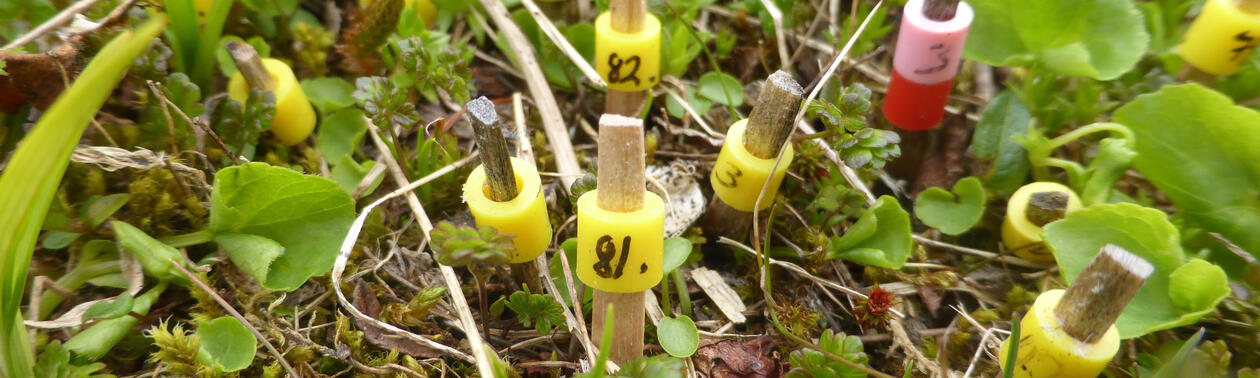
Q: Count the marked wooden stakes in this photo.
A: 9